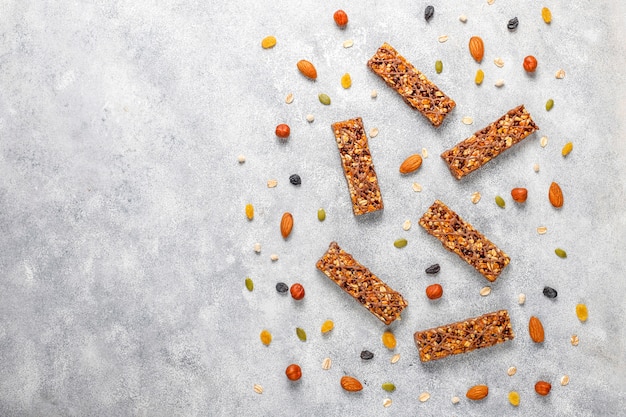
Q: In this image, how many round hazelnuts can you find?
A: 8